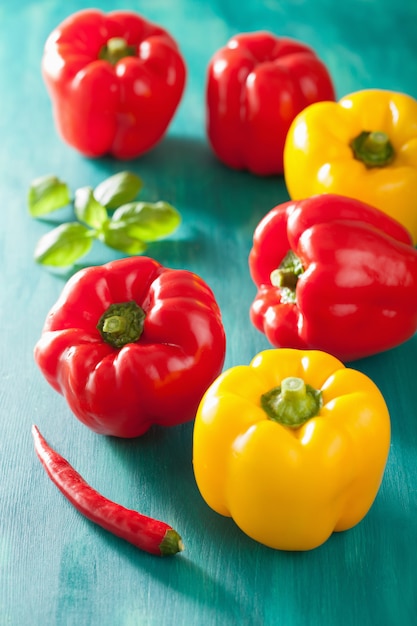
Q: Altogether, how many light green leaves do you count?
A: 6